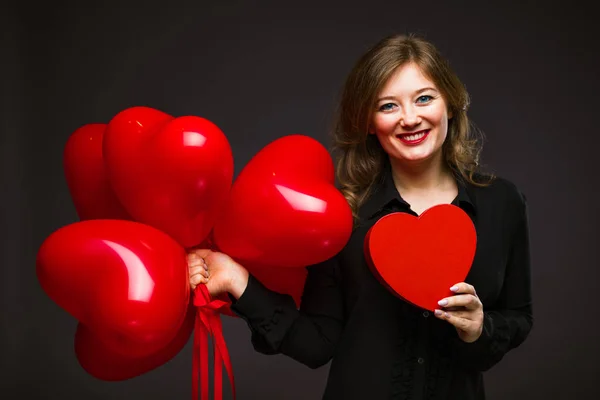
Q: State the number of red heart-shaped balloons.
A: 6